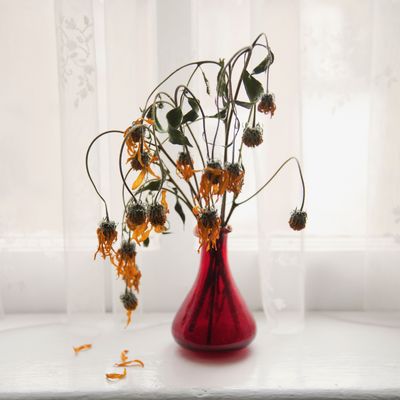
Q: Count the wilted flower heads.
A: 14